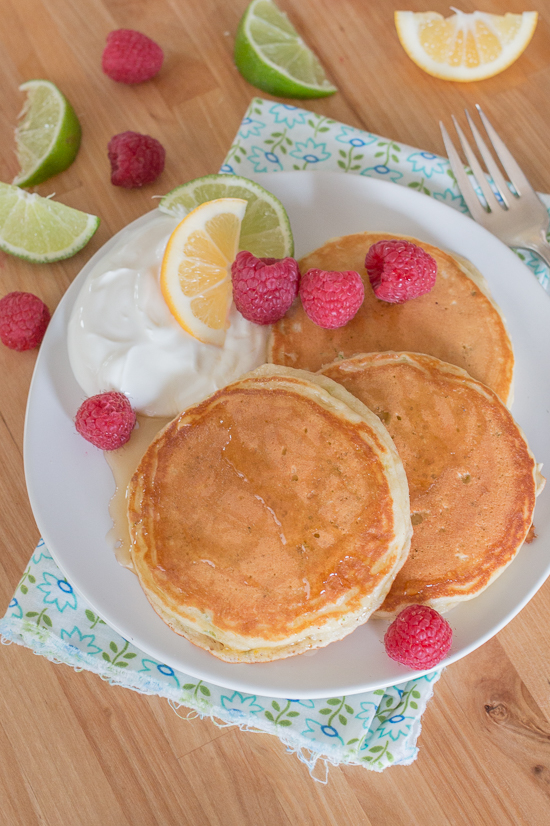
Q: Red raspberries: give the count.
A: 8